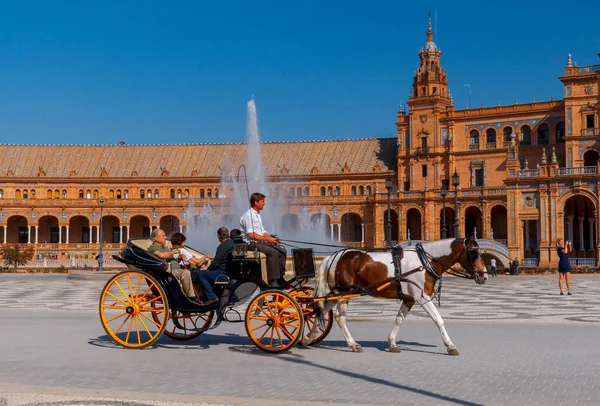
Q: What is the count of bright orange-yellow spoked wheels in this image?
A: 4